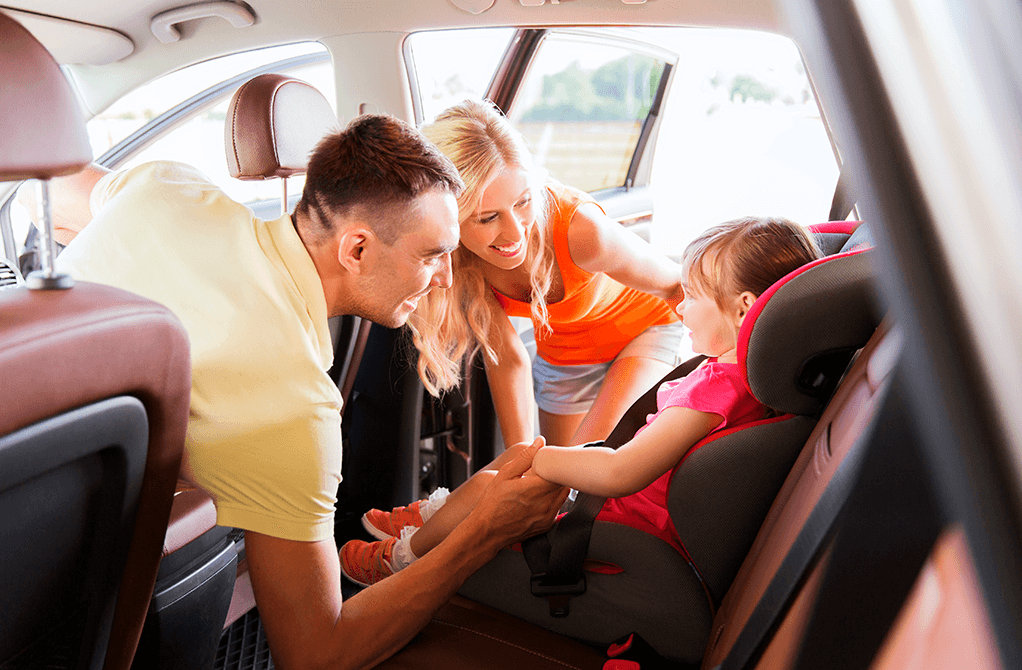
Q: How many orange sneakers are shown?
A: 2